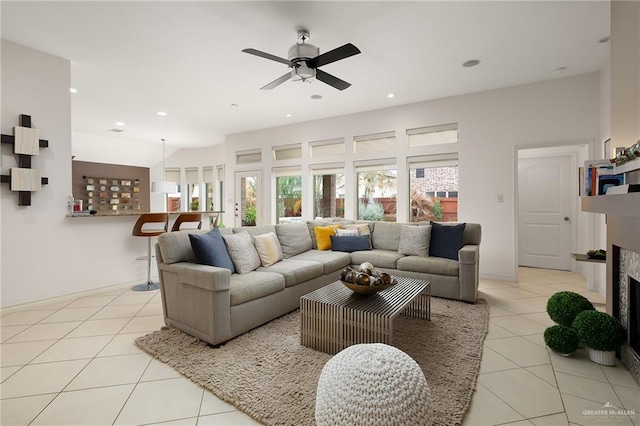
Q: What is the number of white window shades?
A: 13